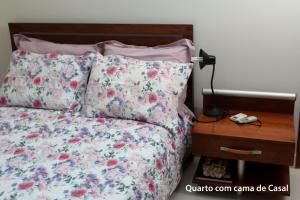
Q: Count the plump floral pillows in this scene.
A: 2